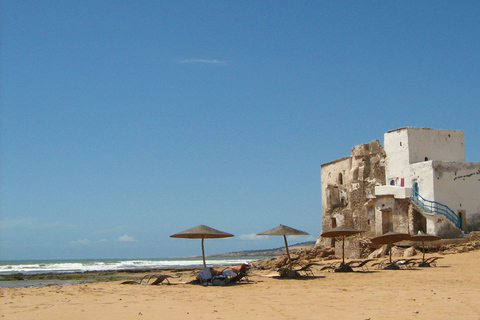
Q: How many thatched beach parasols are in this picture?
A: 5